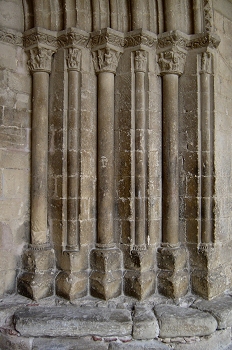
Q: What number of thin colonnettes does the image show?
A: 3